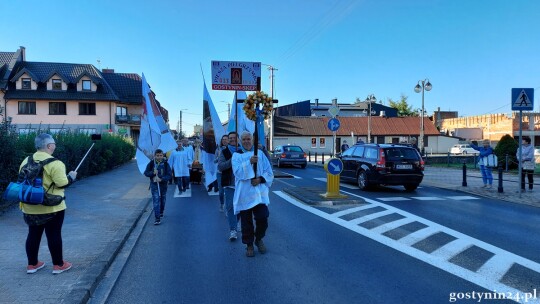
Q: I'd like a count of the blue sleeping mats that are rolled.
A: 1